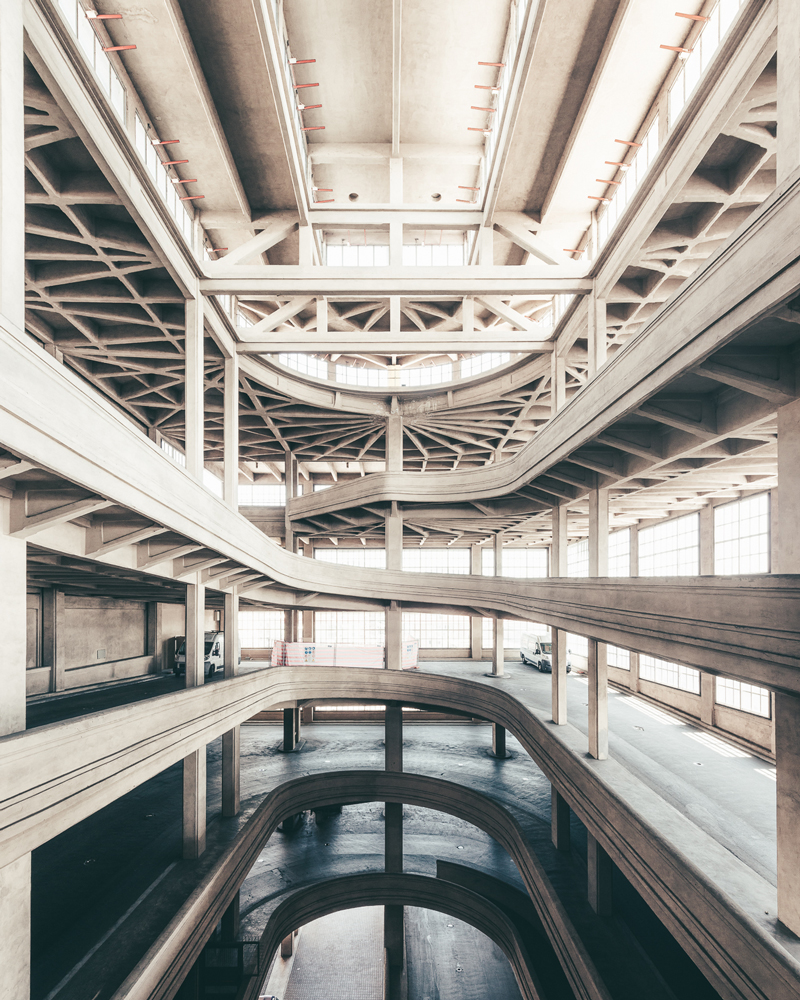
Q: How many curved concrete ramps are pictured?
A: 5